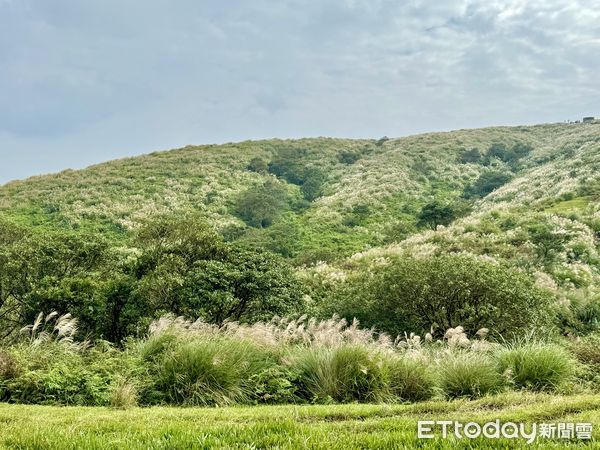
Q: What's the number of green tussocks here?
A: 5